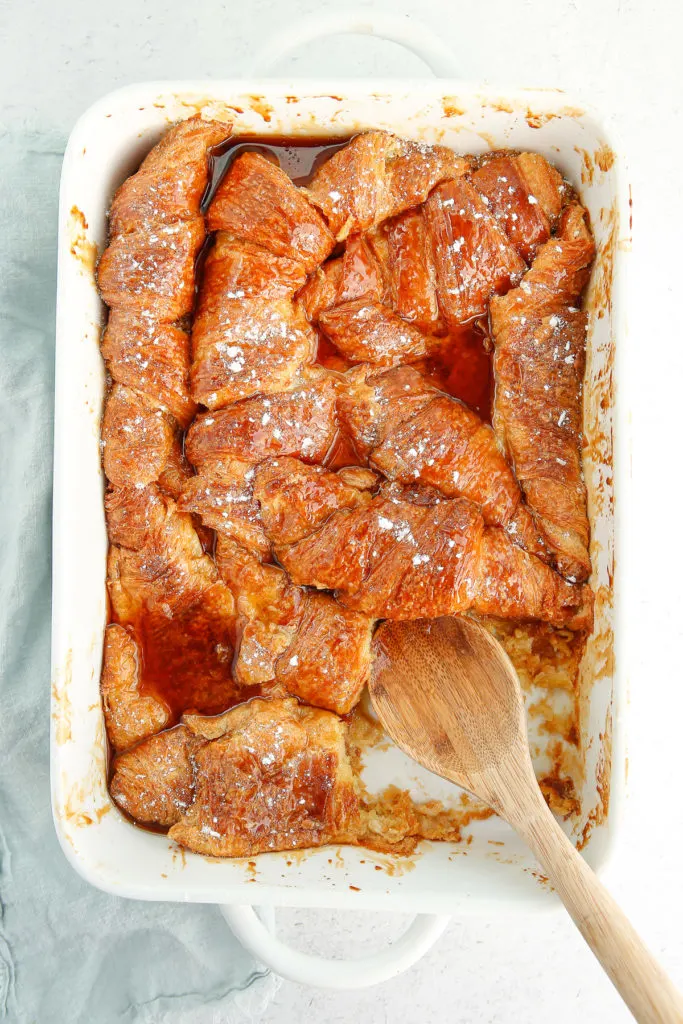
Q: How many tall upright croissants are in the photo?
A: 2